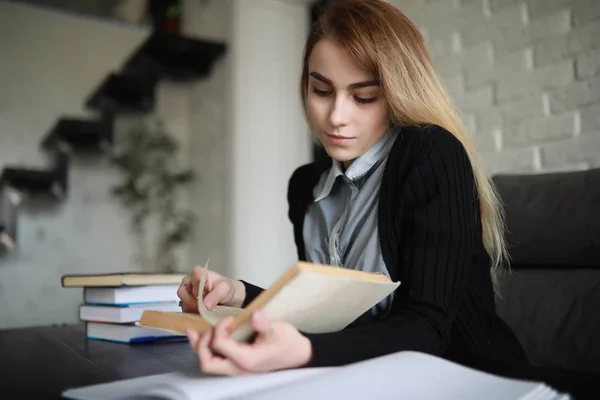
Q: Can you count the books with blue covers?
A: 2